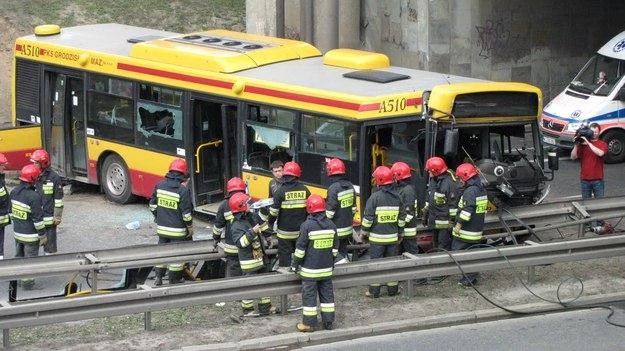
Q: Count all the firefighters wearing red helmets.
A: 13